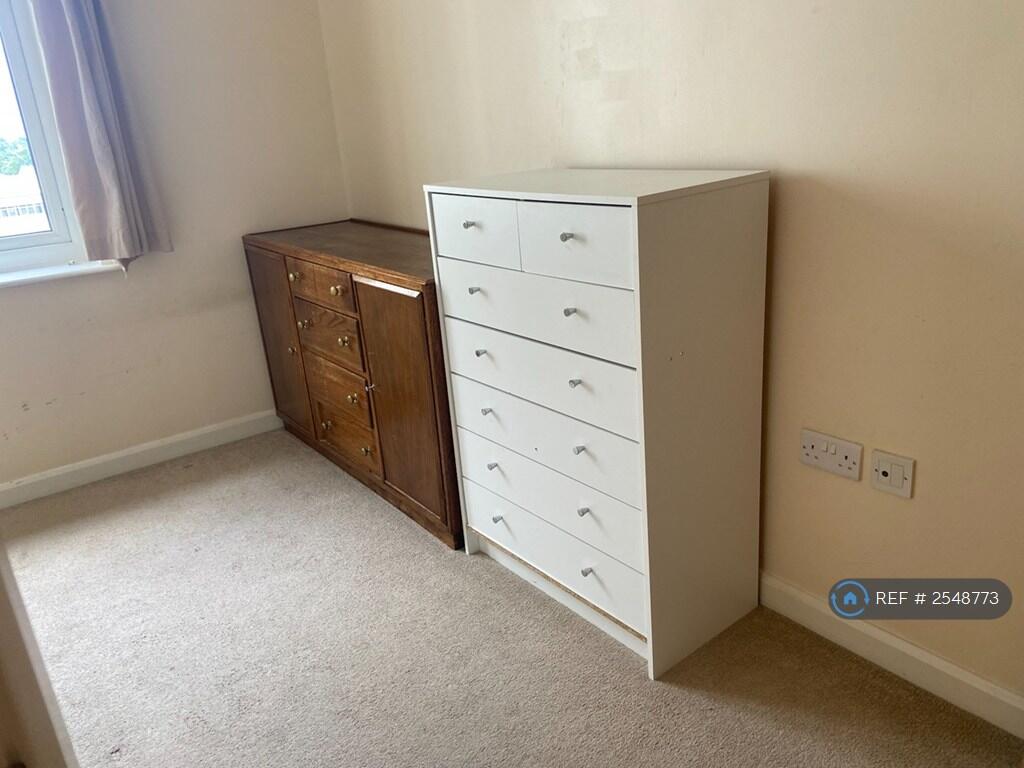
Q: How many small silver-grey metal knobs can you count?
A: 12